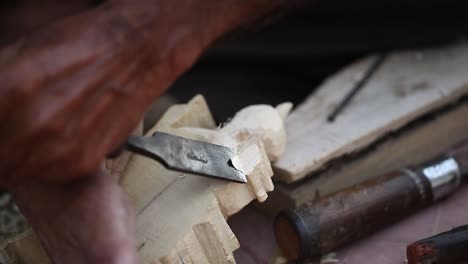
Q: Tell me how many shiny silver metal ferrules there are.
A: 1